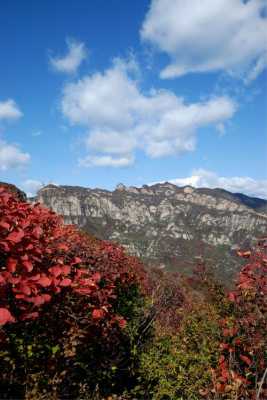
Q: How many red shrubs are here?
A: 2